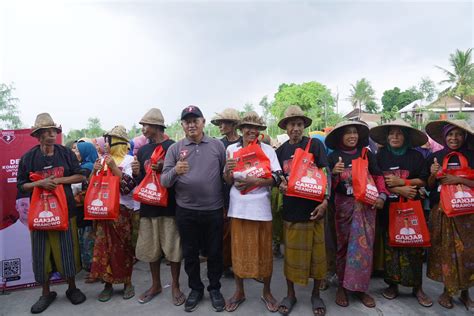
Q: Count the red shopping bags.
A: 8